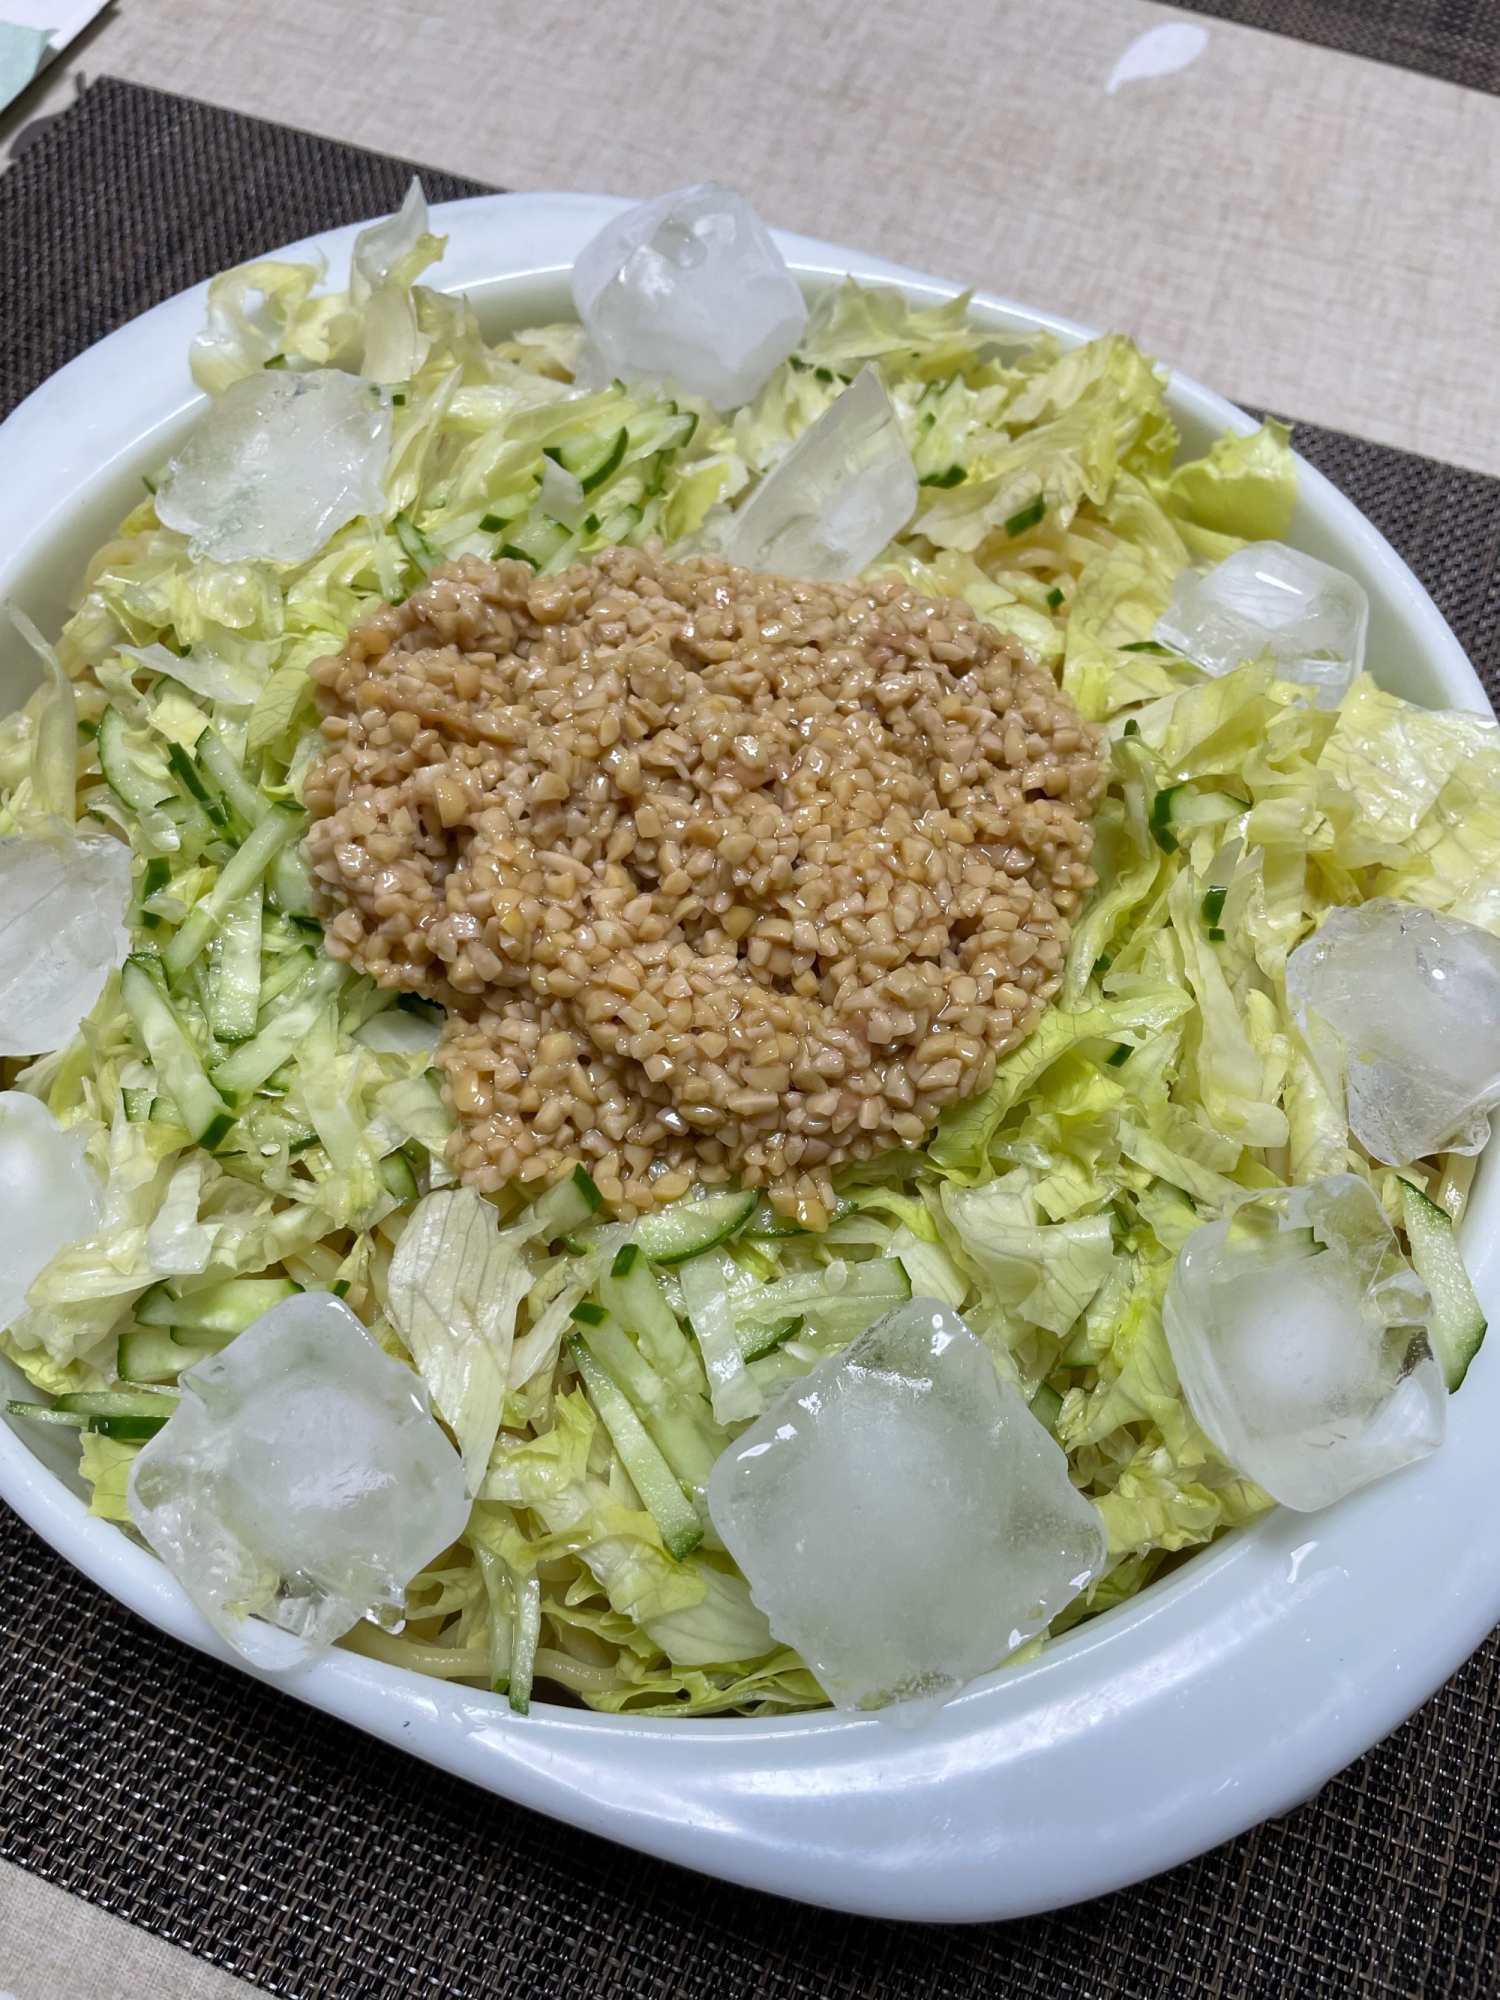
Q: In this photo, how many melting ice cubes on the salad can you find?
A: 10